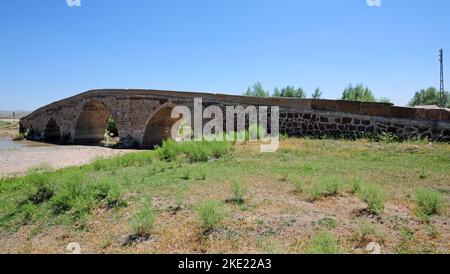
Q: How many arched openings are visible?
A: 3